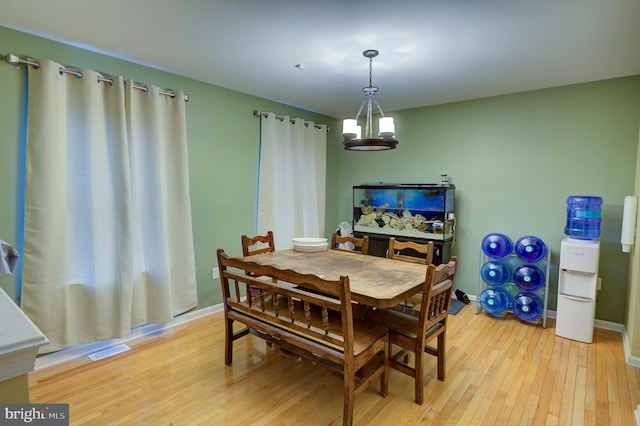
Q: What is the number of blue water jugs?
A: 7